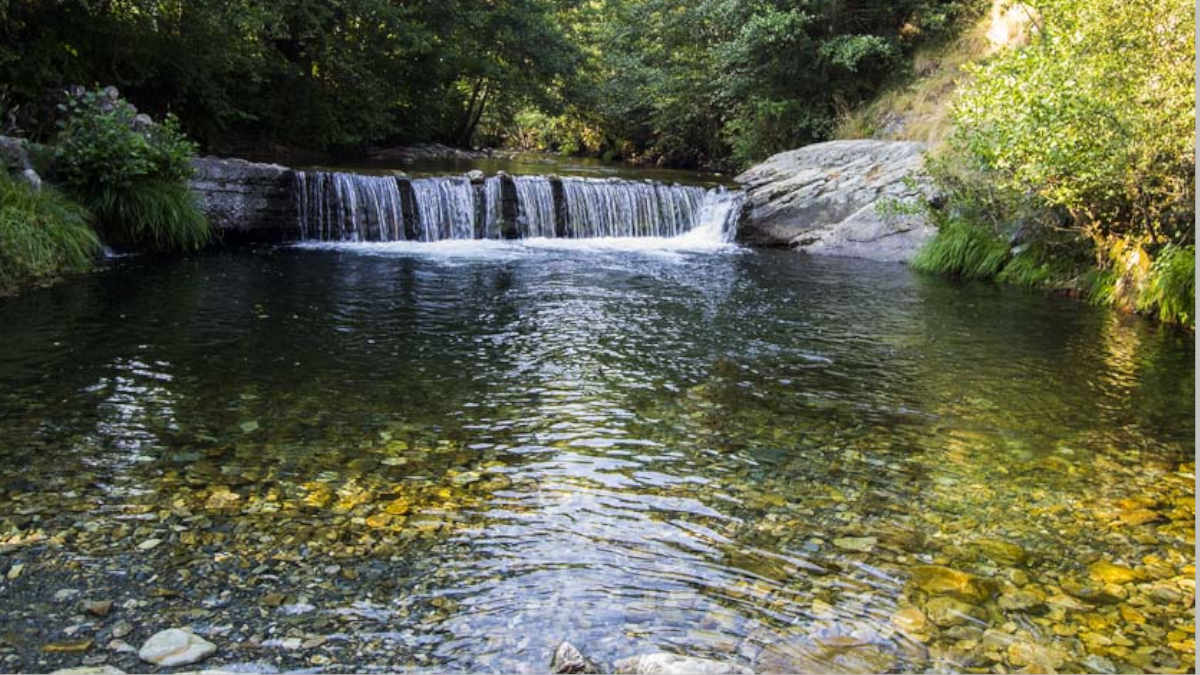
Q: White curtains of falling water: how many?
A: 5